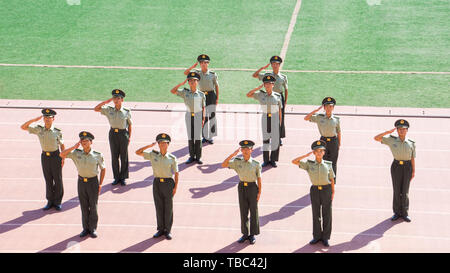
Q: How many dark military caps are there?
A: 12